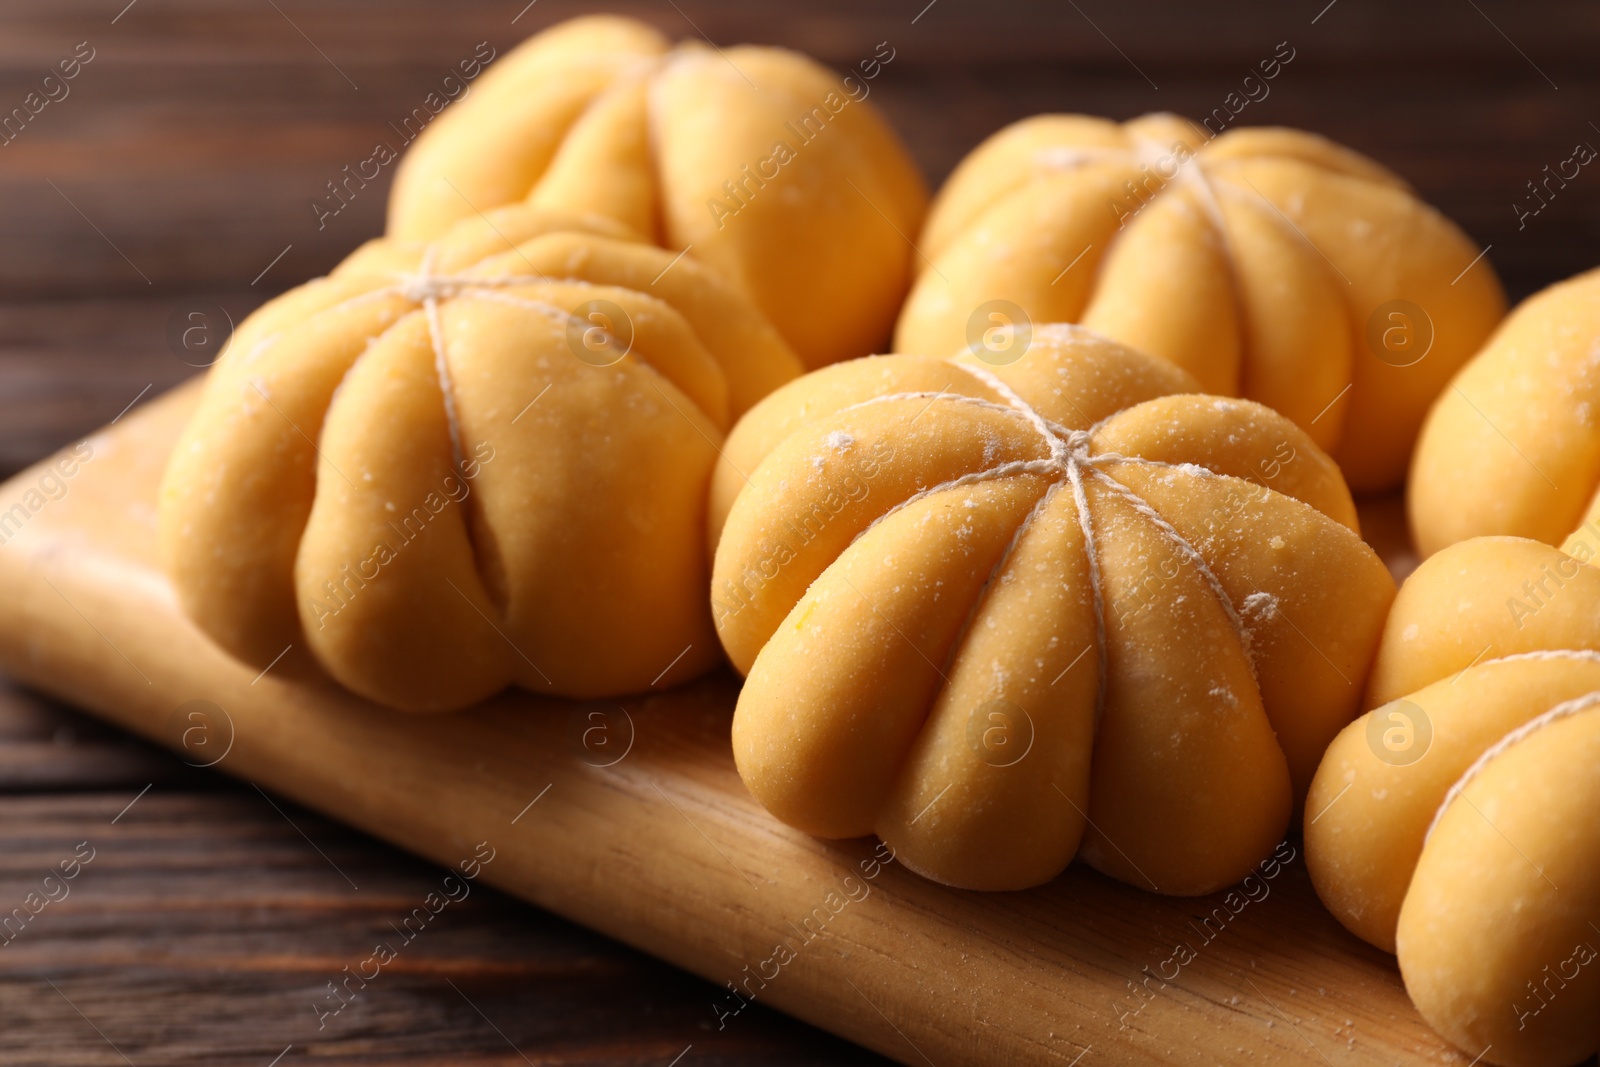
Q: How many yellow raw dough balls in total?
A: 6